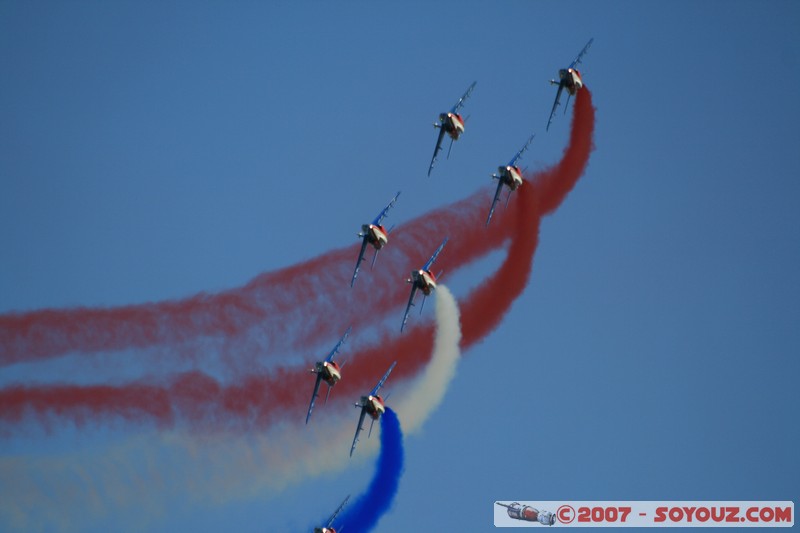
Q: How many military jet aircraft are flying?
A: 8